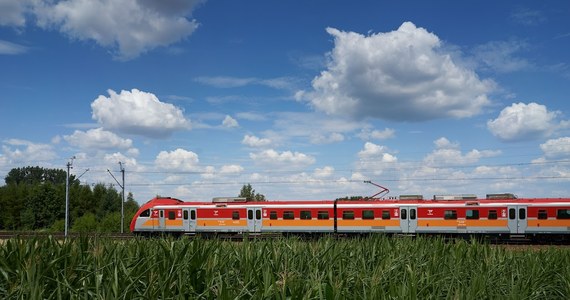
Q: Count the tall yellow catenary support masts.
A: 0